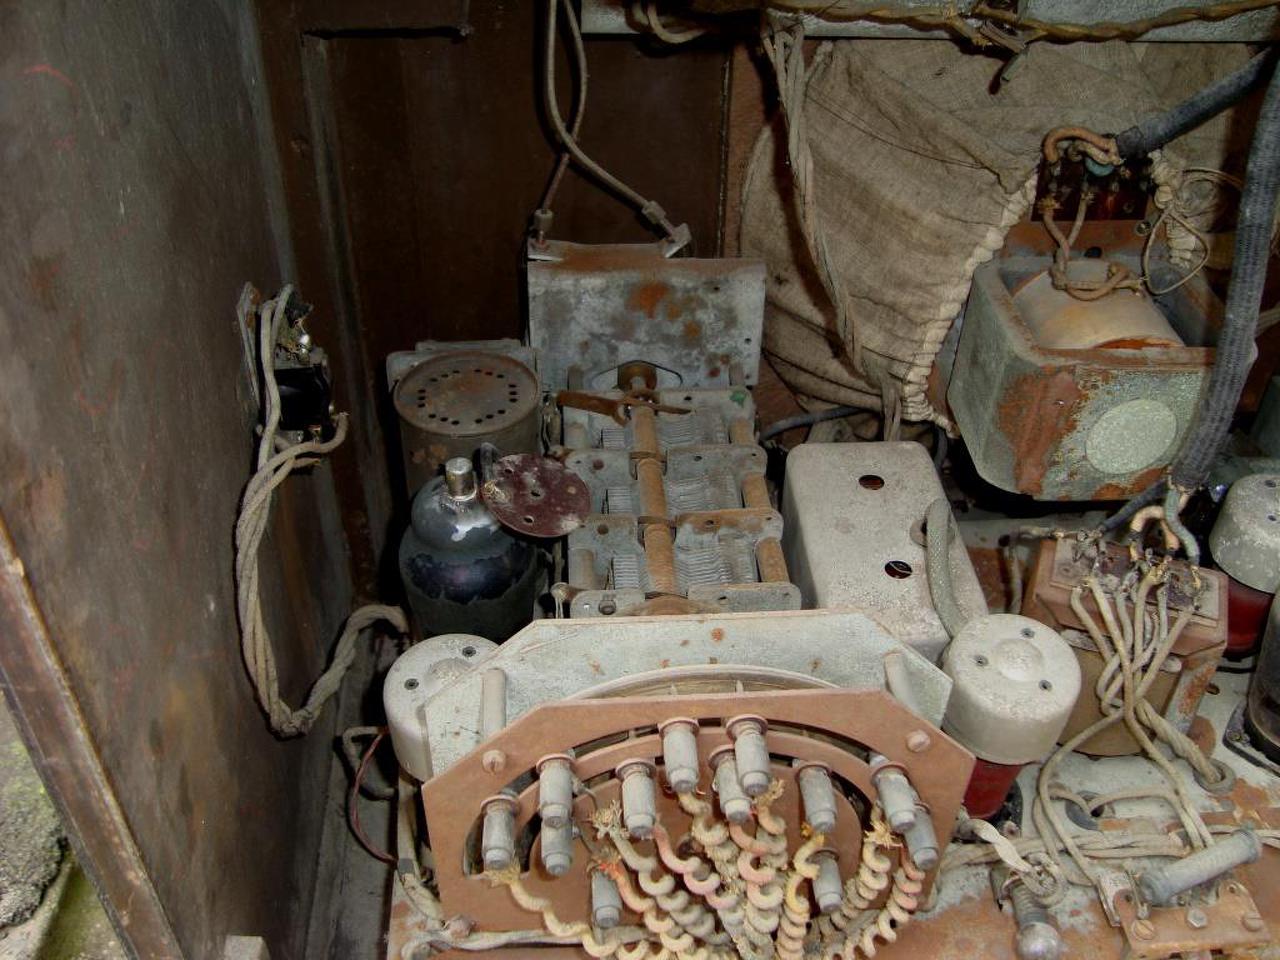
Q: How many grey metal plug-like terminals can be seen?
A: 12